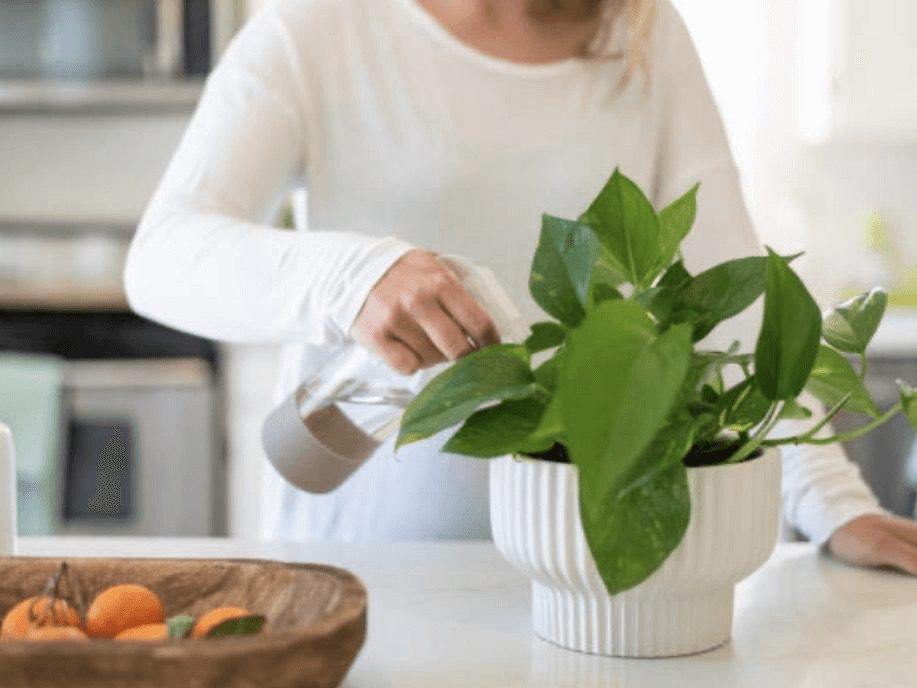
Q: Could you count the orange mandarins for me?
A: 5